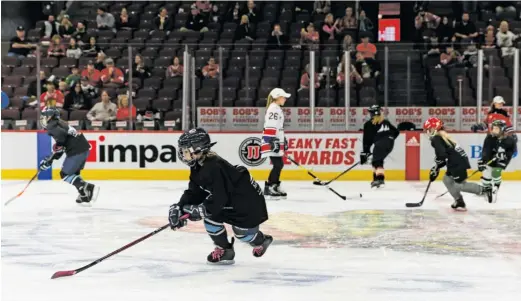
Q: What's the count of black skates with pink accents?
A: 2